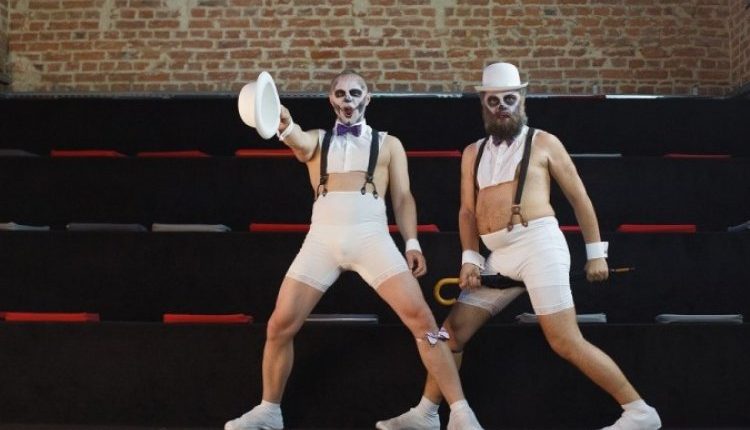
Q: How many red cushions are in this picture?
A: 11